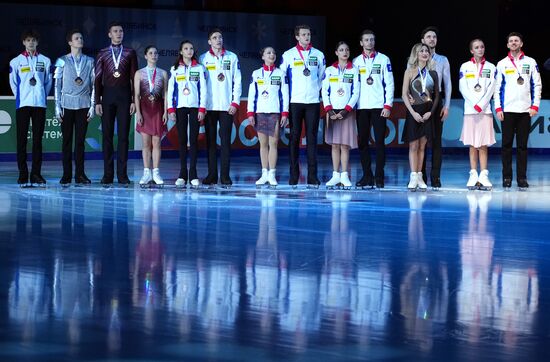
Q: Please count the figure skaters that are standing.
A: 14